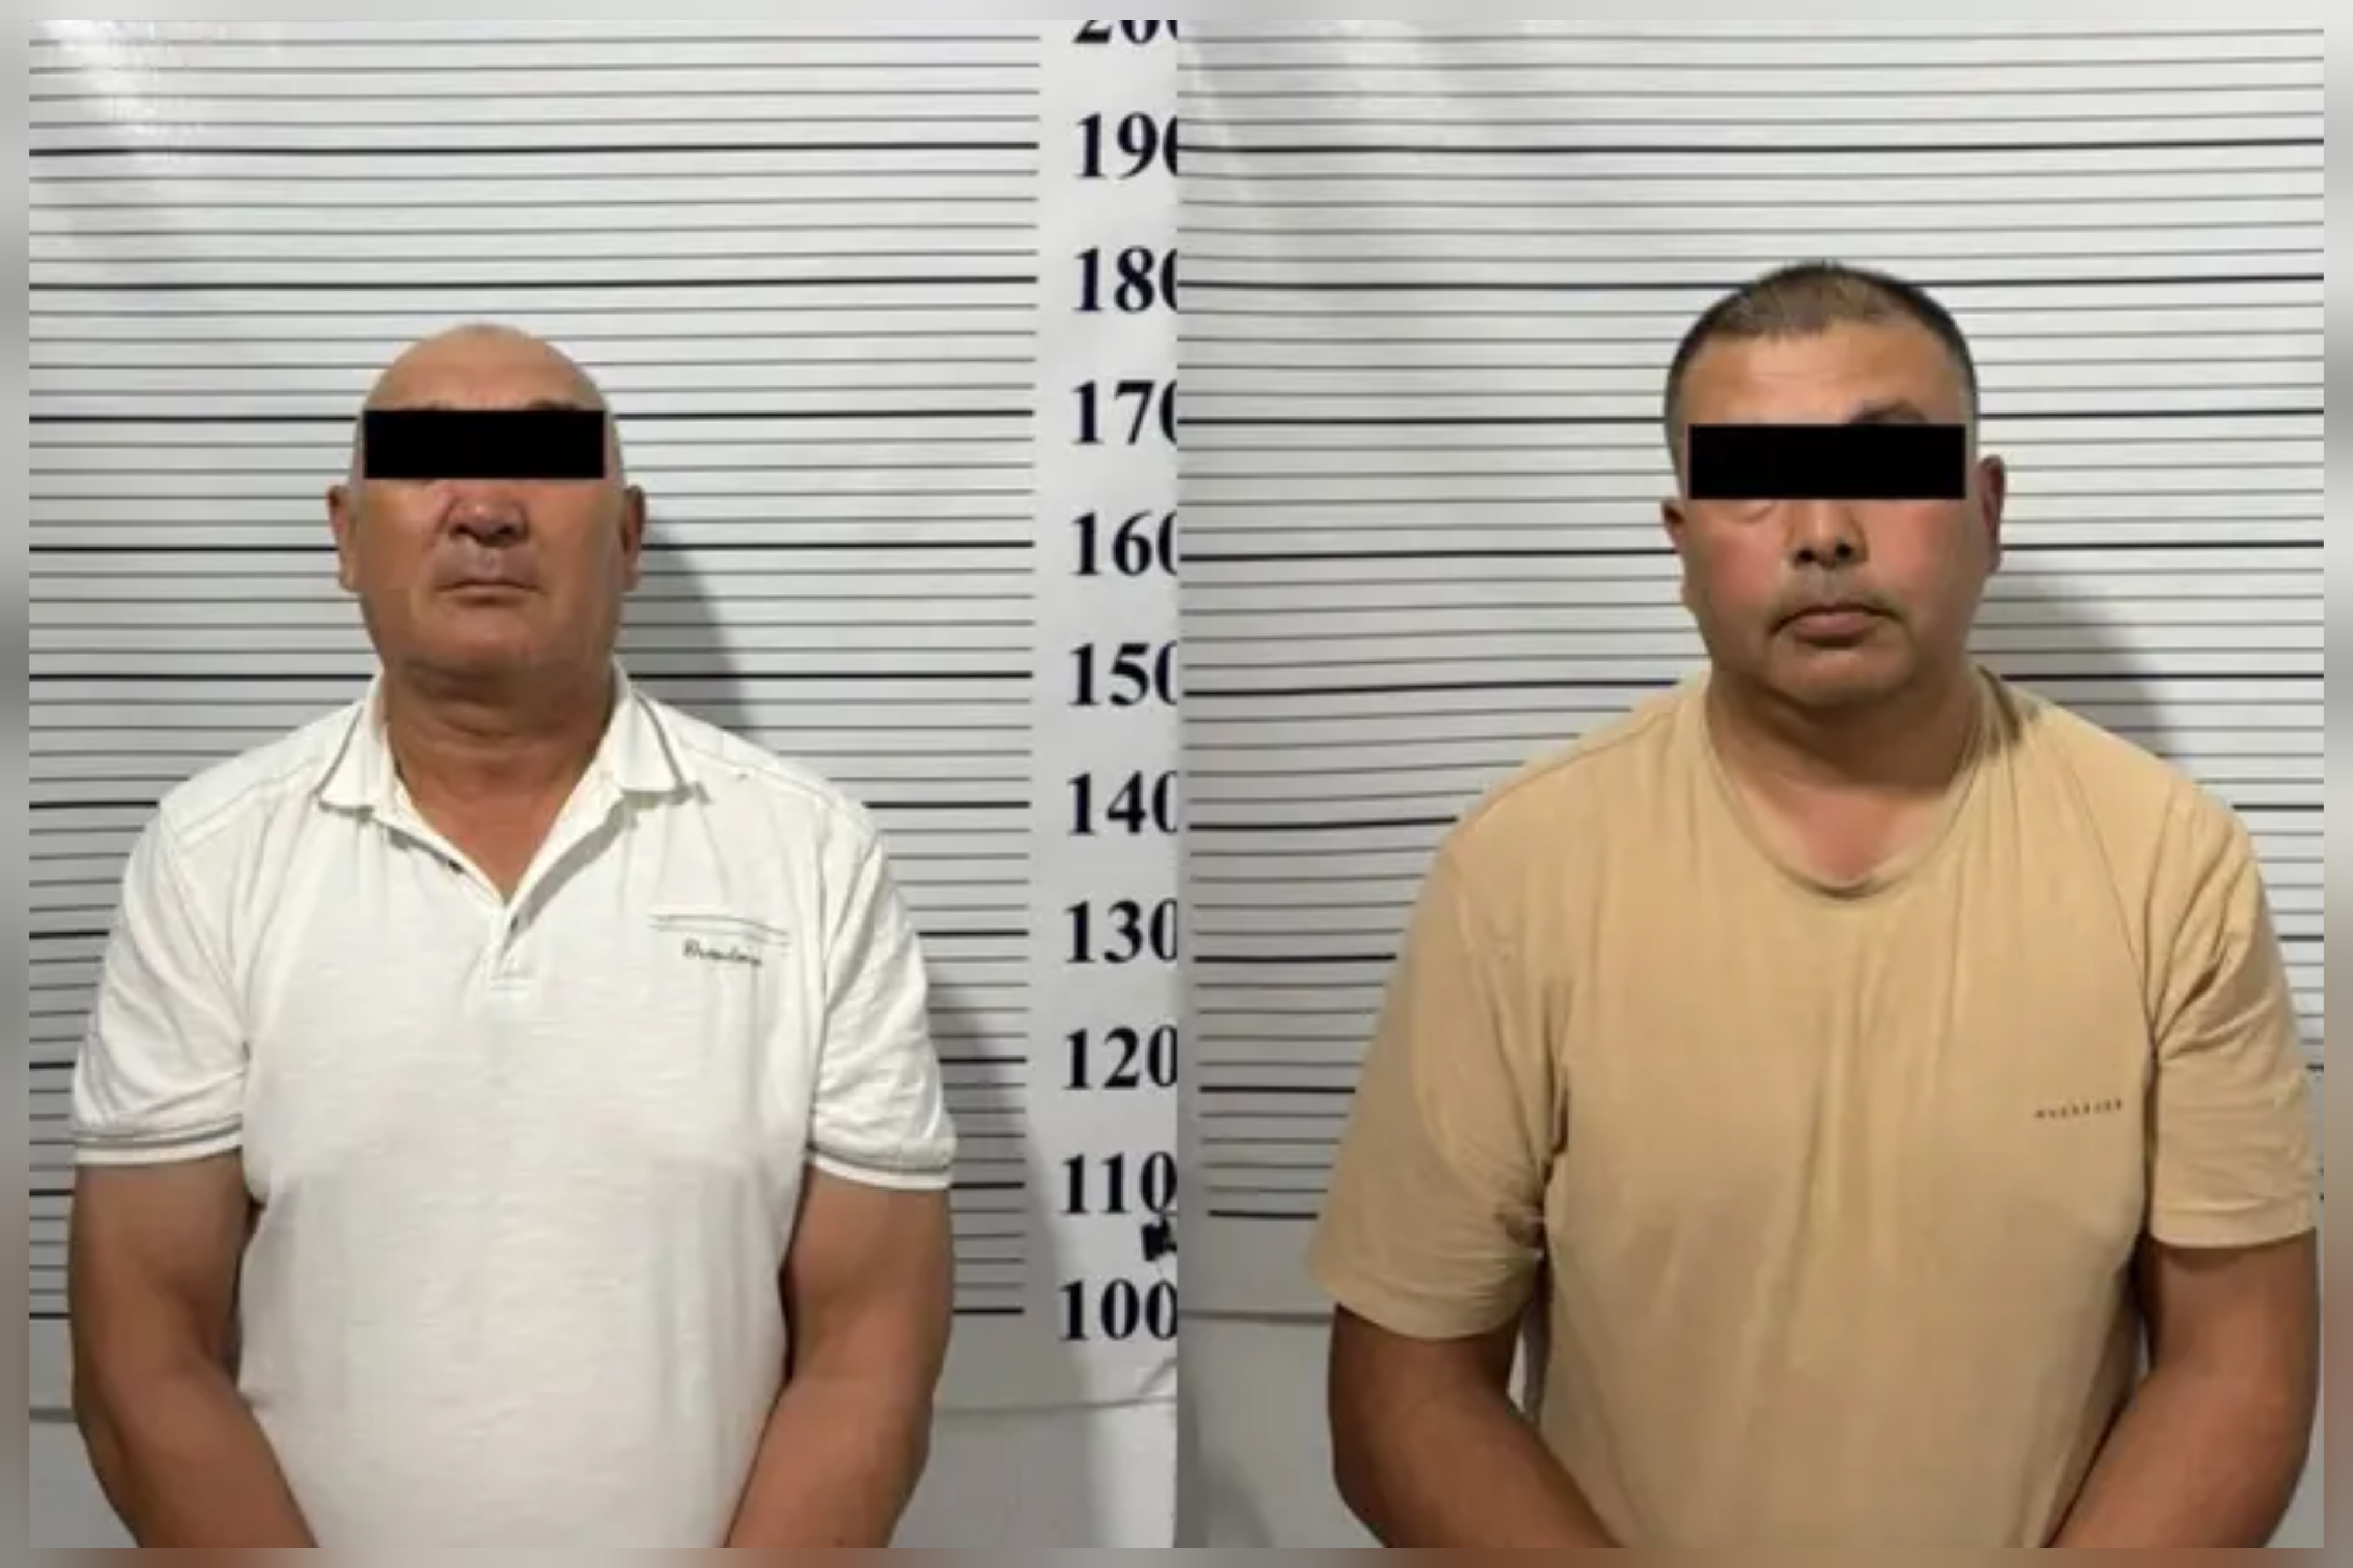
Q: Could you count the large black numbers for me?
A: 11